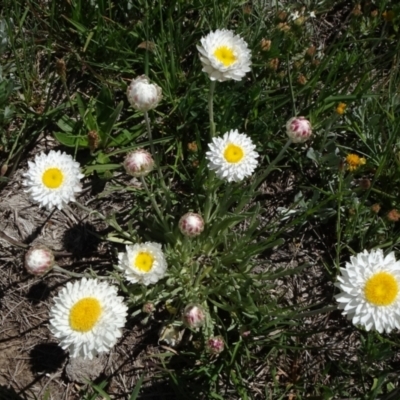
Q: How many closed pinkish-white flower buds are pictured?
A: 7